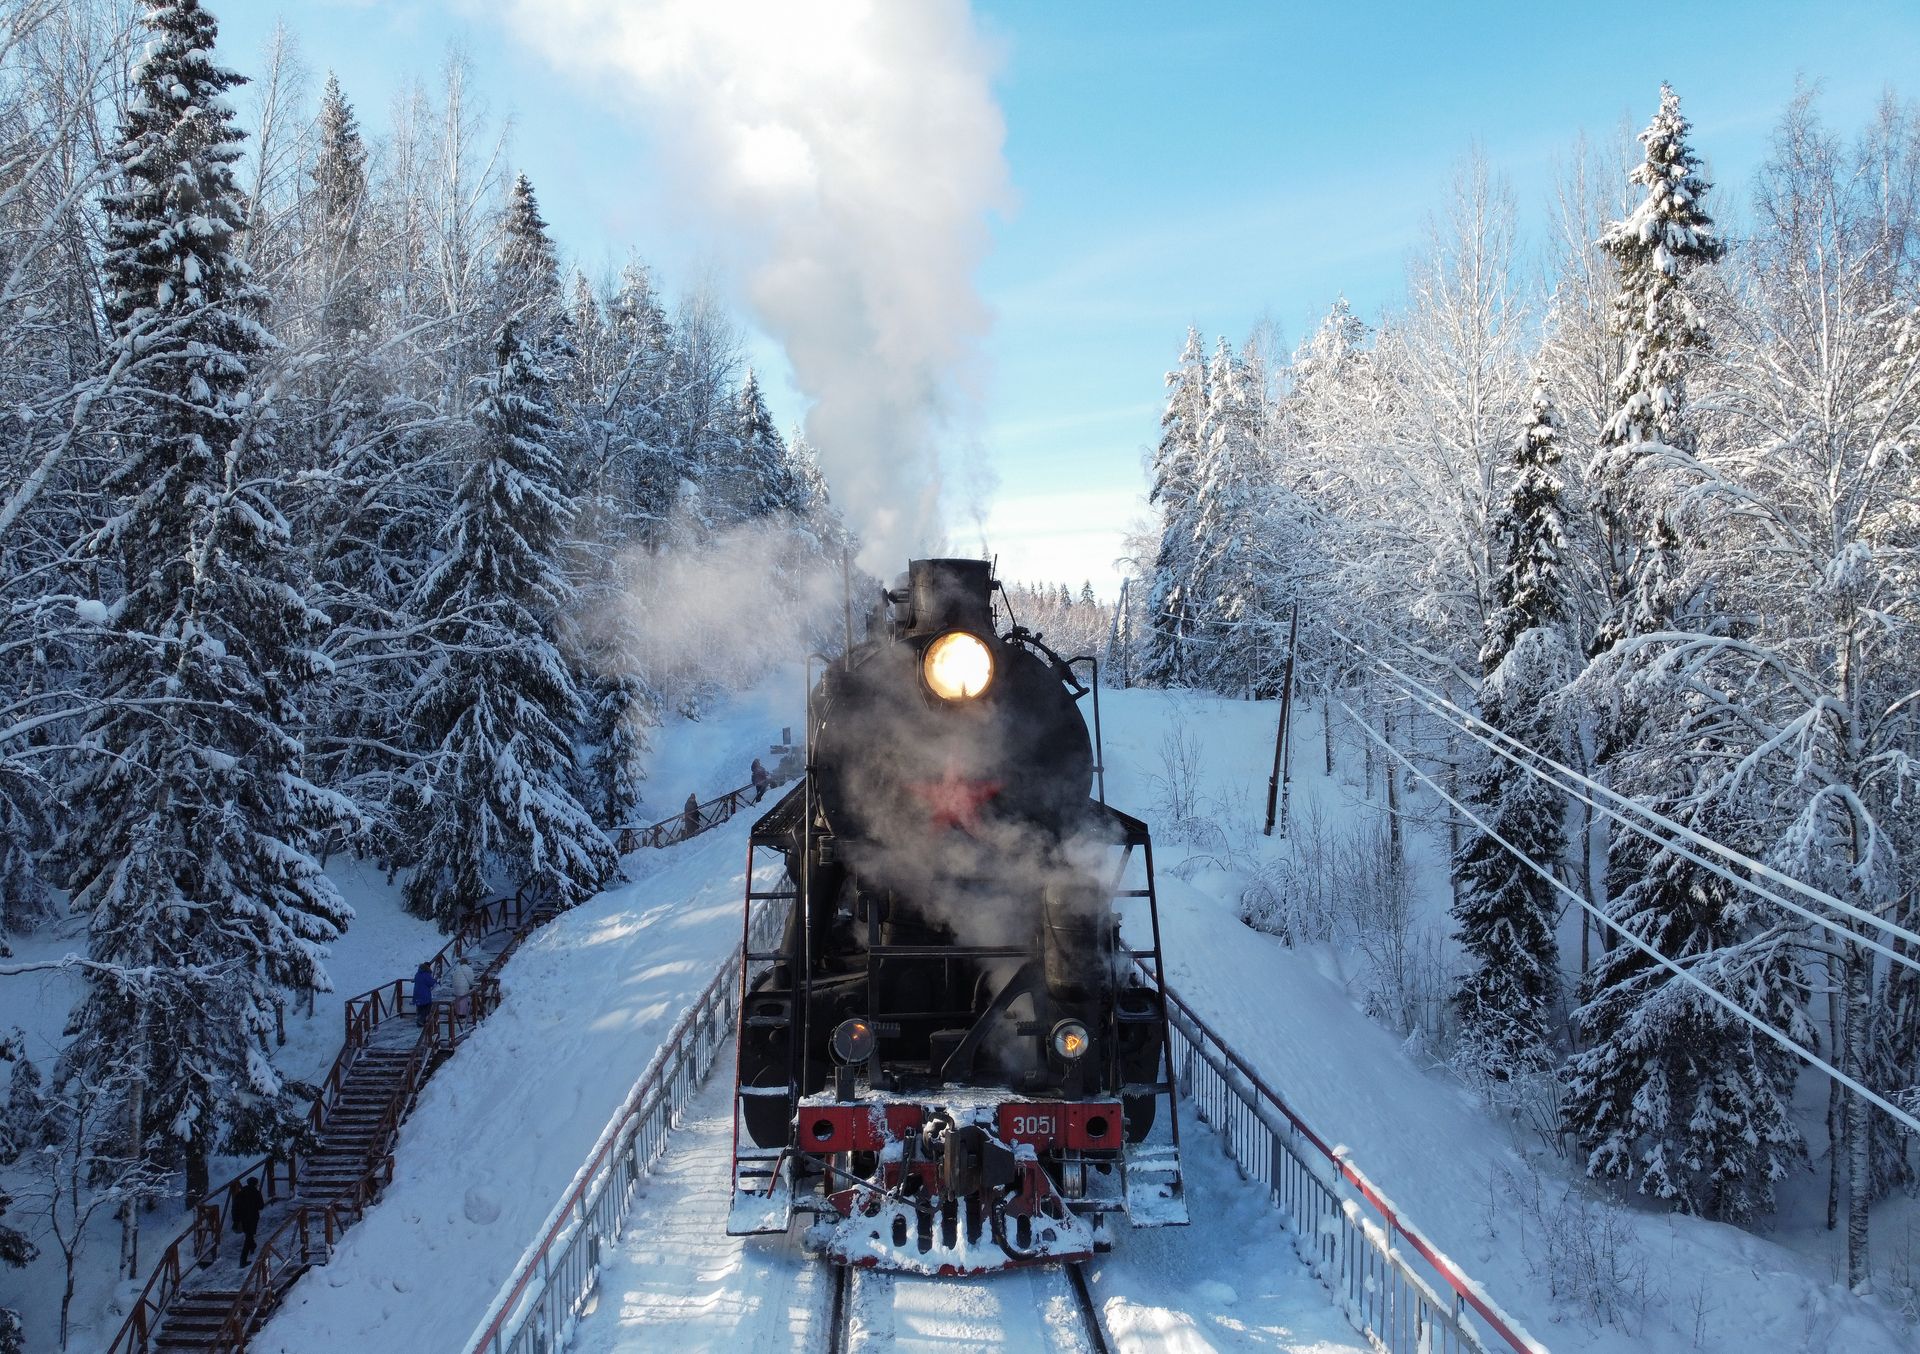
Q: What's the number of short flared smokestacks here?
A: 1